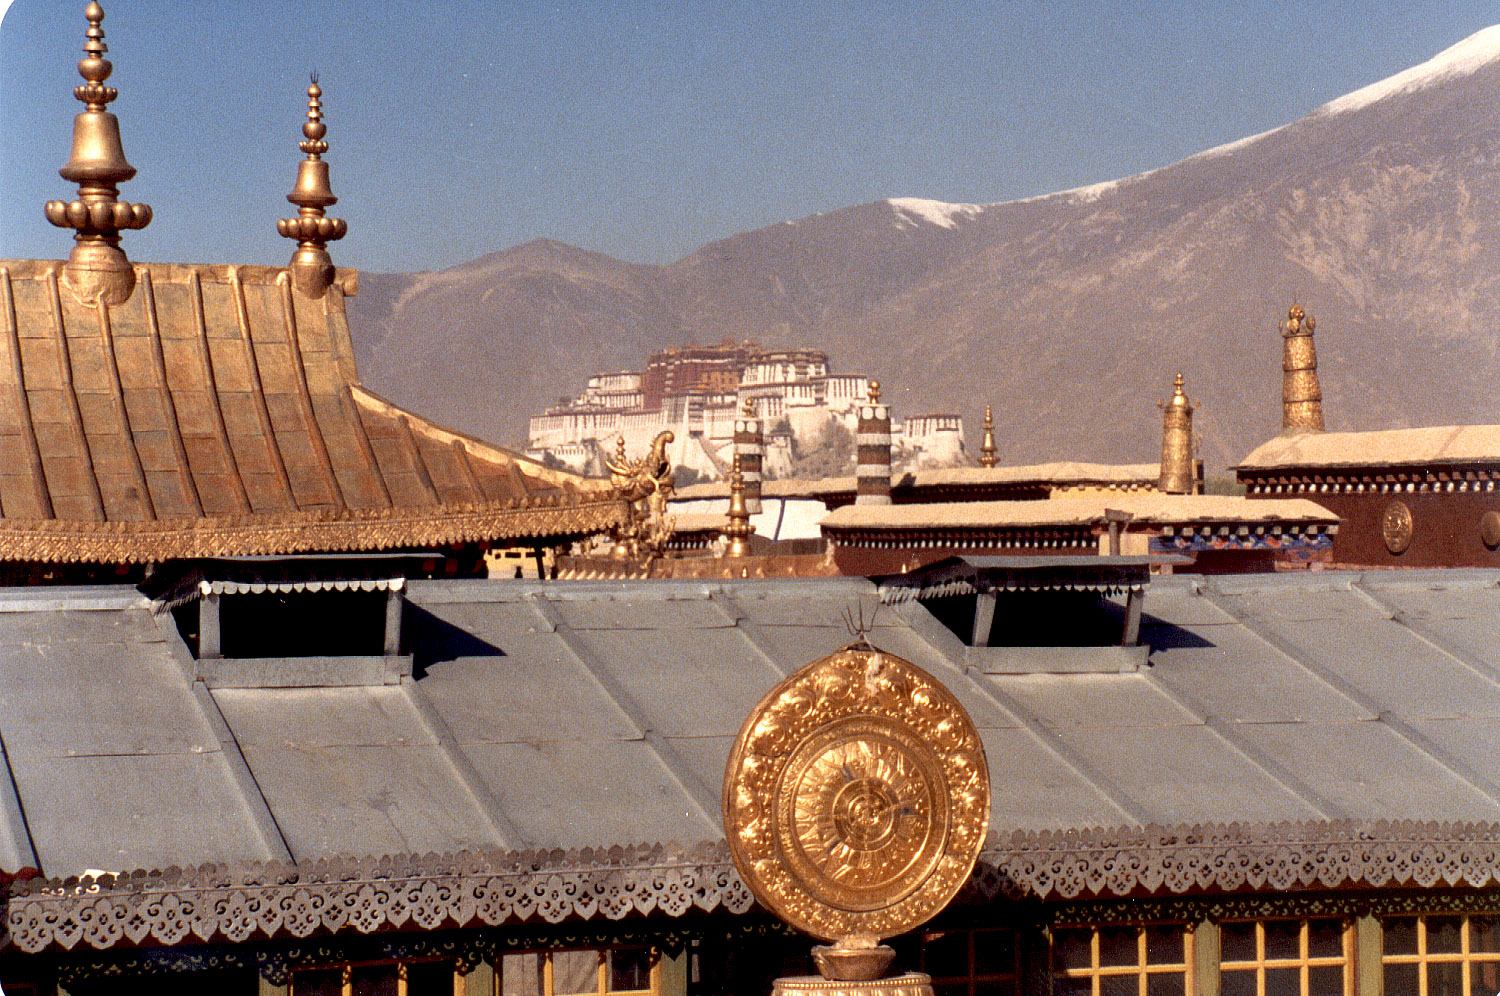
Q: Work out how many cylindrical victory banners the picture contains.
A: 4